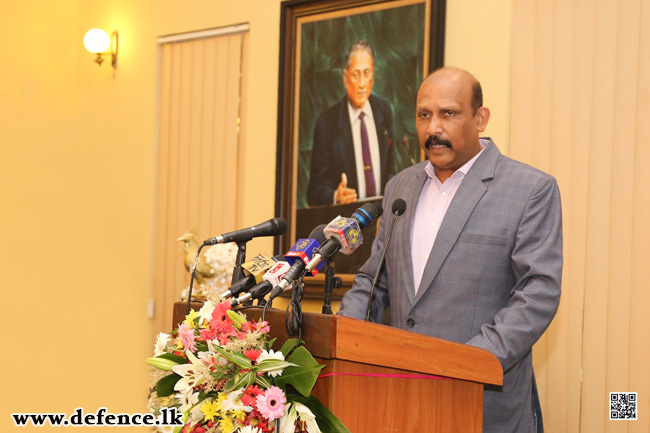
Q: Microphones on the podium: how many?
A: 6